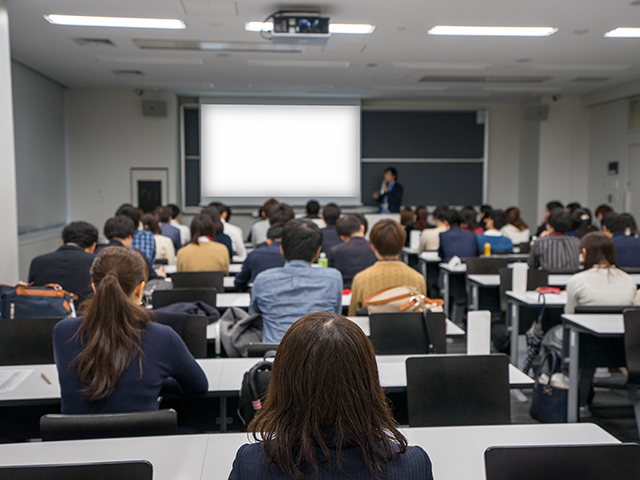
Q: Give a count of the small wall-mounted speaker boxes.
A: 2